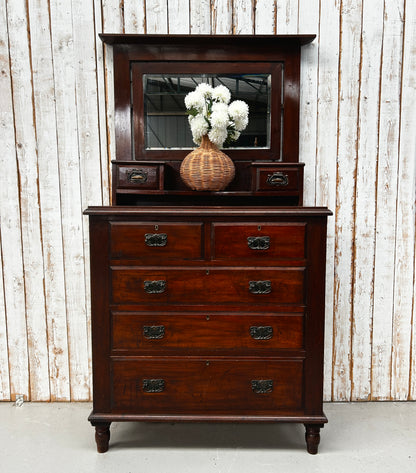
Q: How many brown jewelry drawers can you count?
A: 2